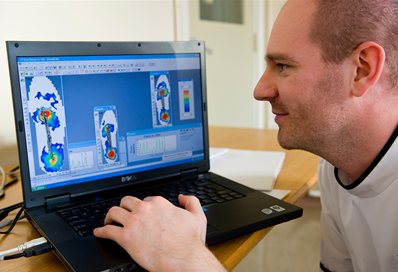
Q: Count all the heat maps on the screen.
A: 3